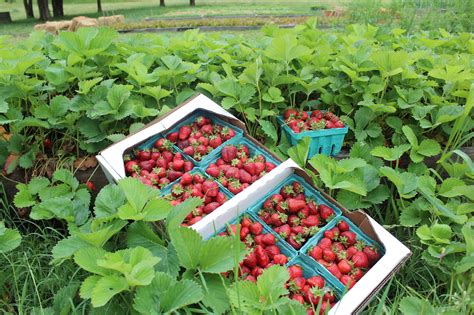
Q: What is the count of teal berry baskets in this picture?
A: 9